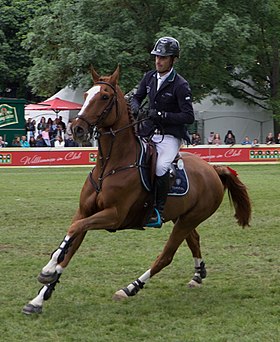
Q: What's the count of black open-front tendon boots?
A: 2